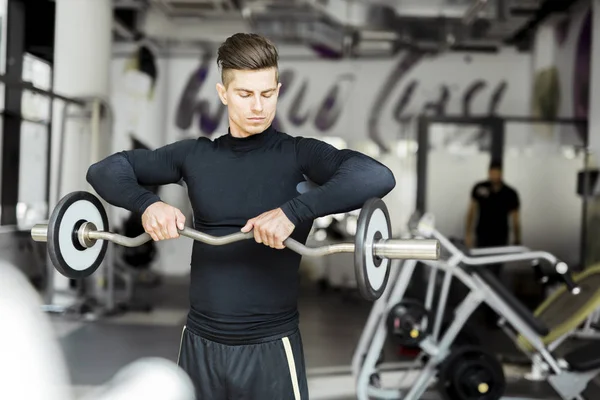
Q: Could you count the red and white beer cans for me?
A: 0